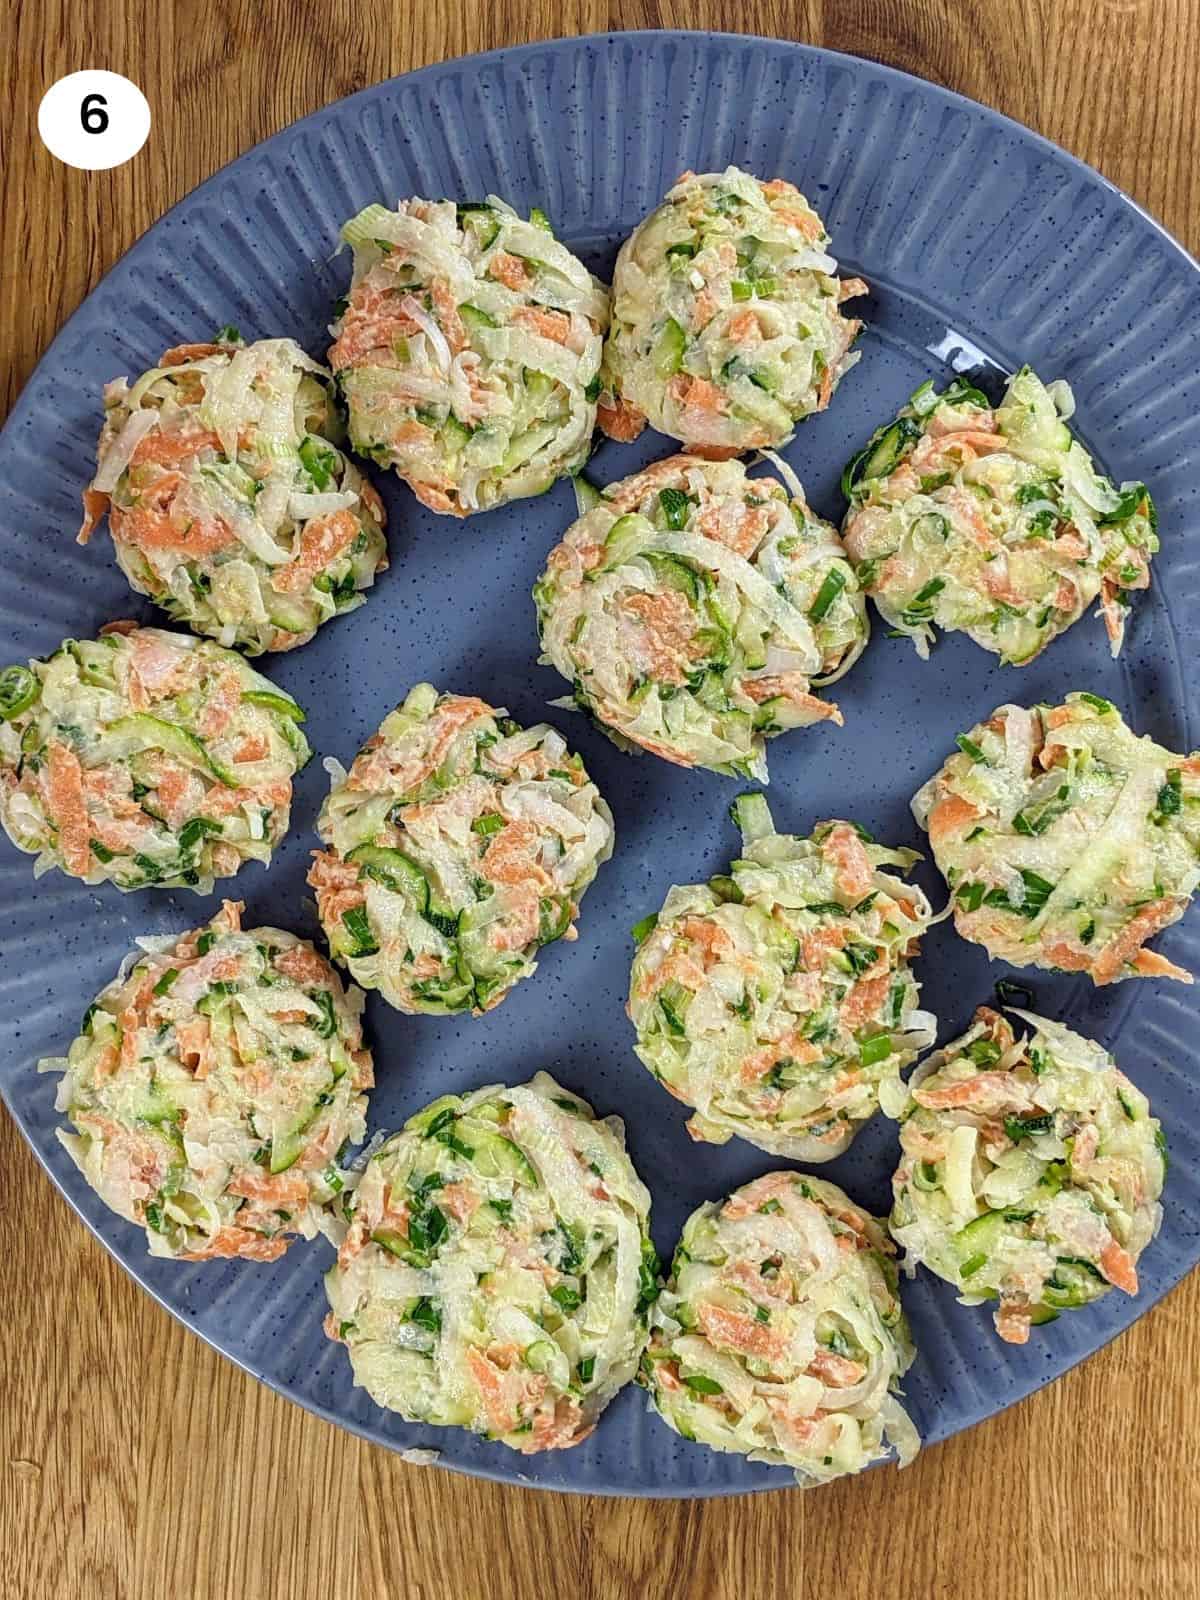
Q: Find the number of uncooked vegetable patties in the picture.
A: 13